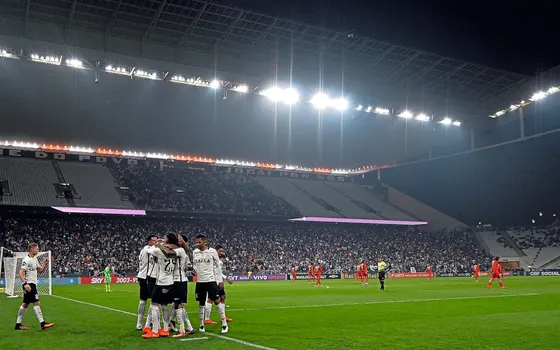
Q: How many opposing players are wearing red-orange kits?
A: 9